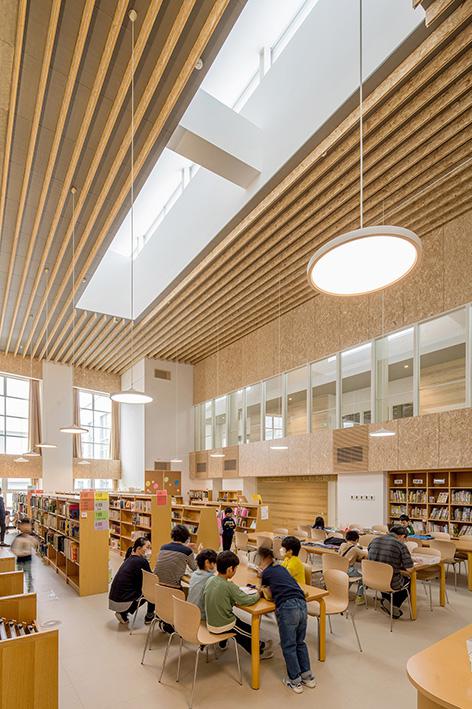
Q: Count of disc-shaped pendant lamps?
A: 11